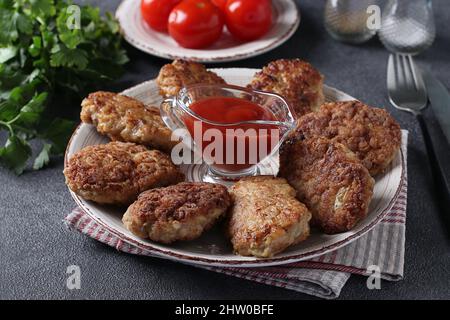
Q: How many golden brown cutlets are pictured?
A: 8